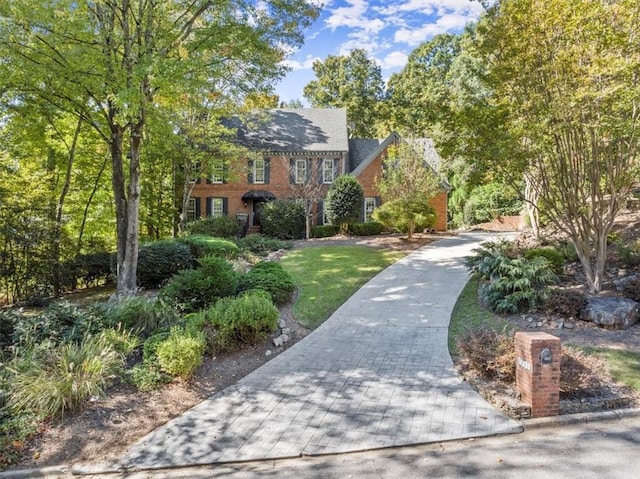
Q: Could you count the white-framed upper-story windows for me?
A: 5